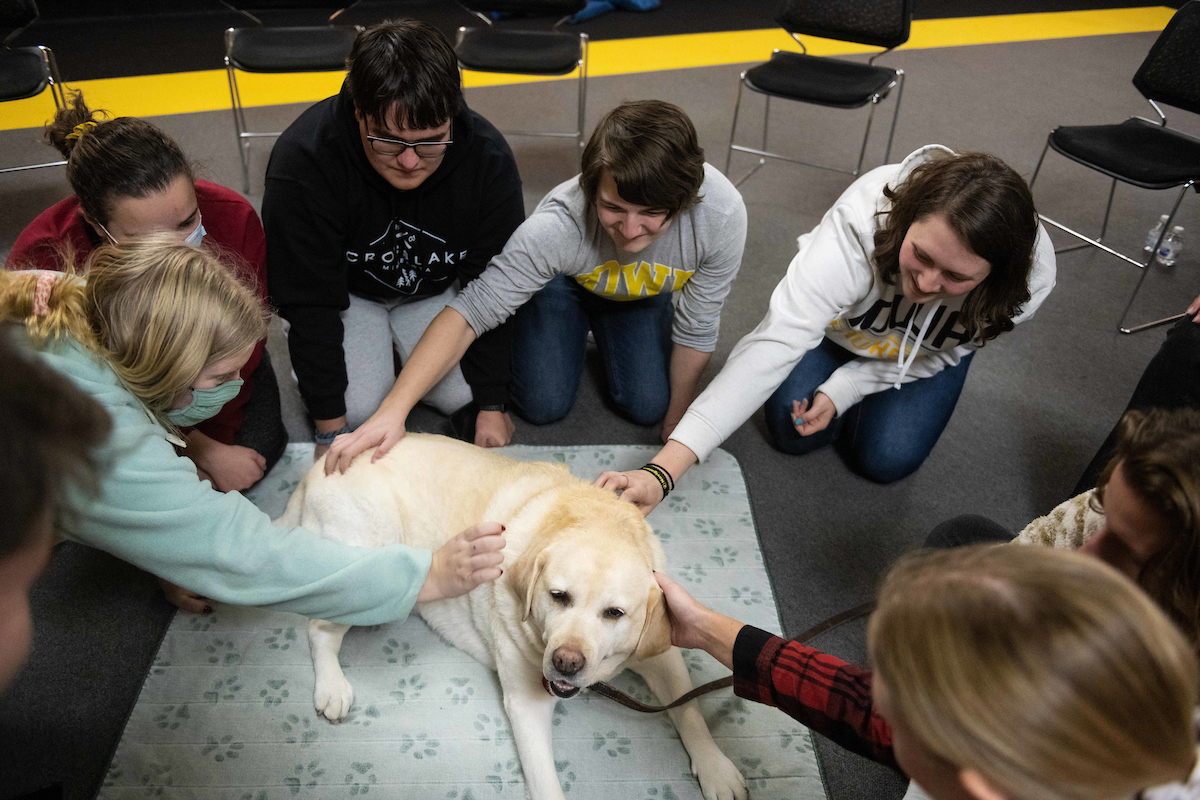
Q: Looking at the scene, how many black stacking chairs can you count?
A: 5